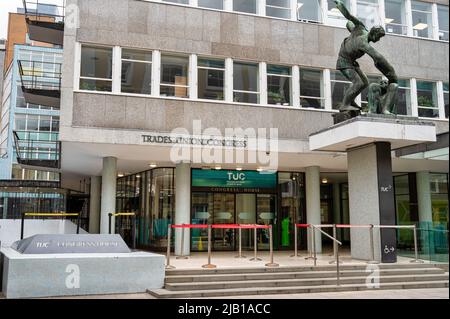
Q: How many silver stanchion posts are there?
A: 11